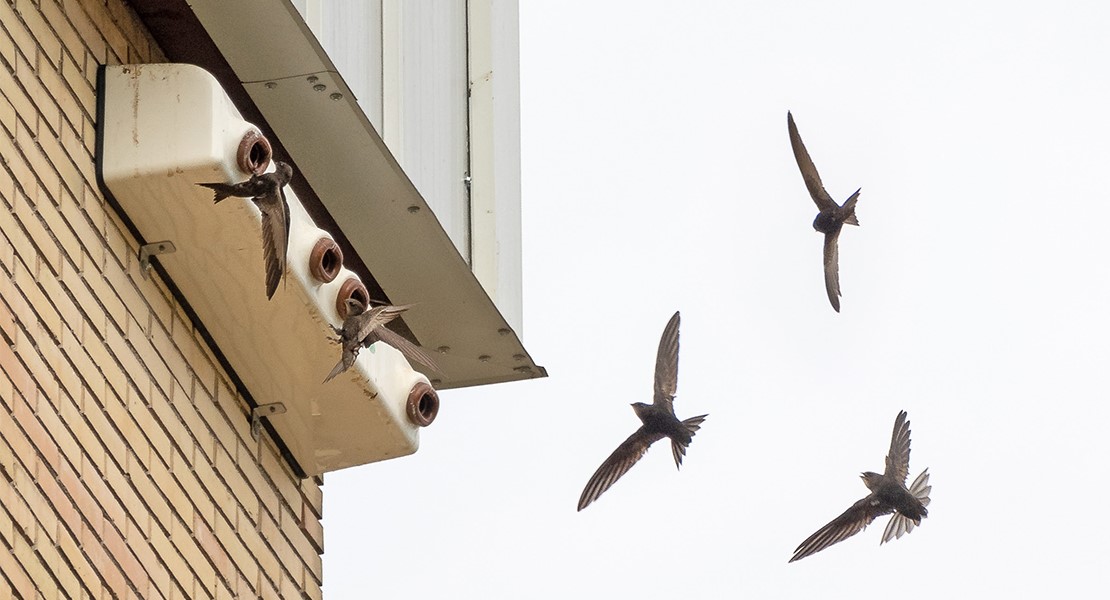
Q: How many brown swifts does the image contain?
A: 5